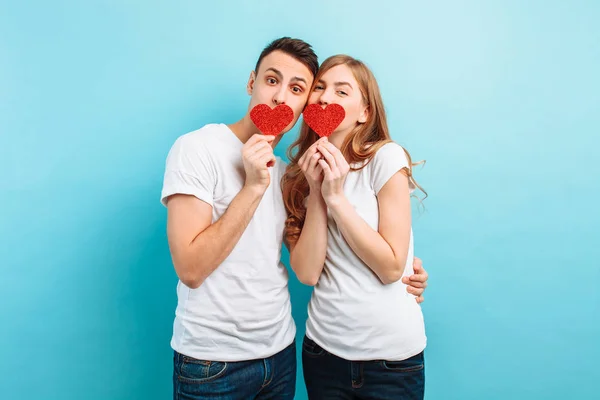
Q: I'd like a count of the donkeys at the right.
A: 0